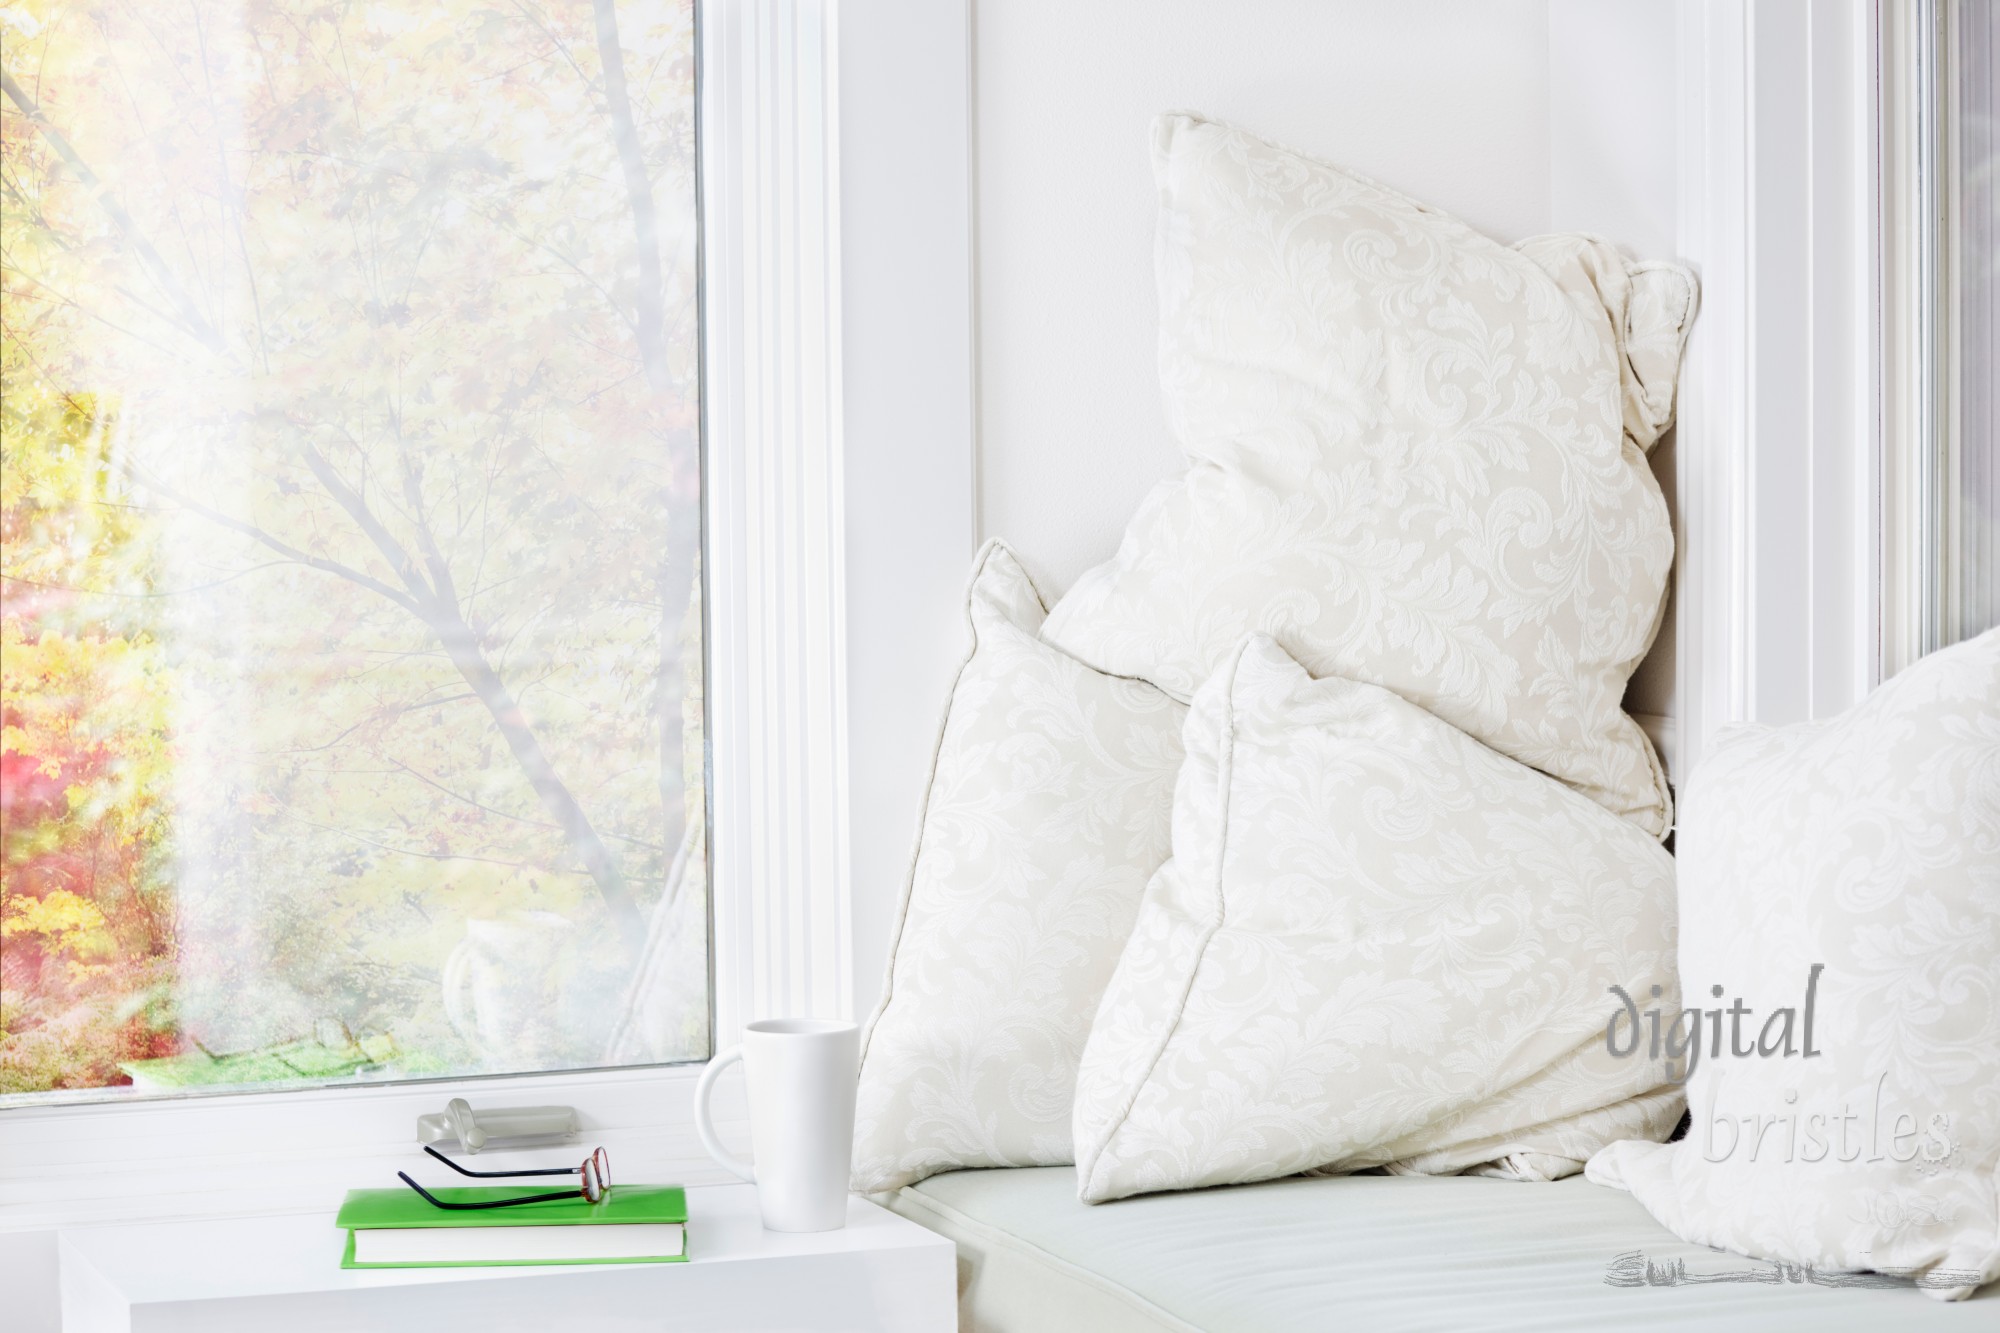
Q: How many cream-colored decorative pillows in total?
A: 4